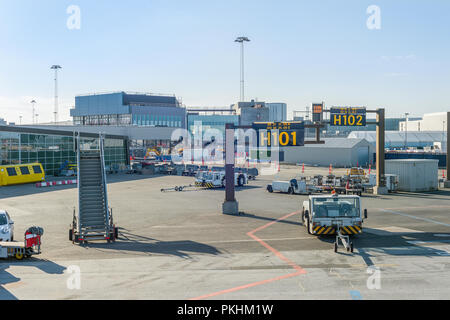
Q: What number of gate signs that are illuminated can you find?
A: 2